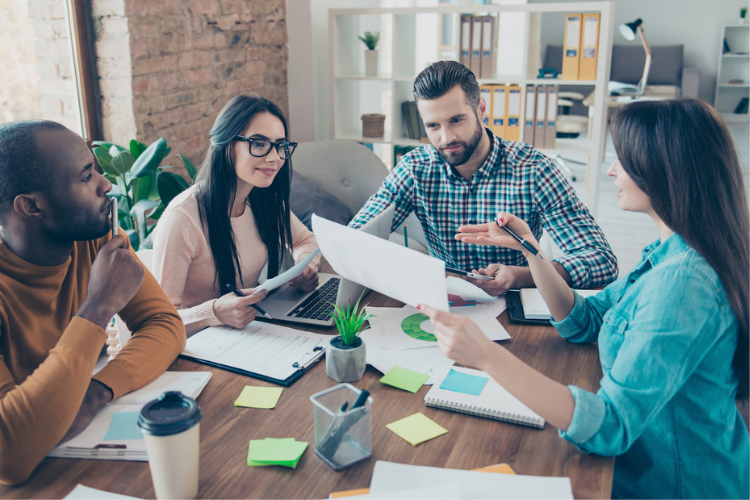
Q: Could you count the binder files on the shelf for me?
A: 11